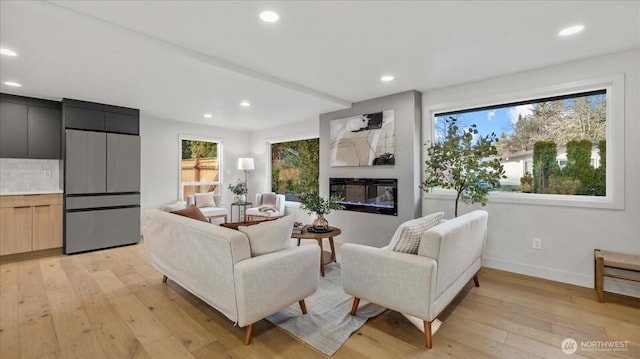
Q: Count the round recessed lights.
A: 7